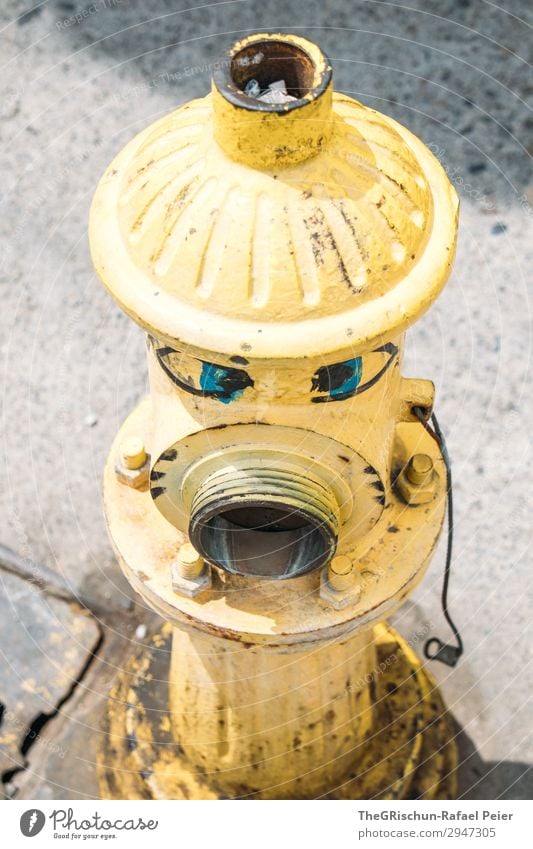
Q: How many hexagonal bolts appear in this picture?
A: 4